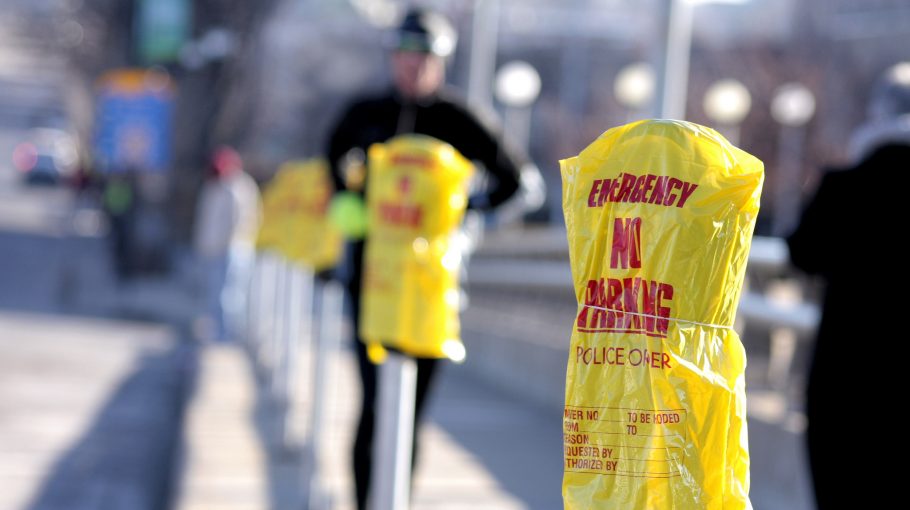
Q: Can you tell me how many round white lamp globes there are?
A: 4